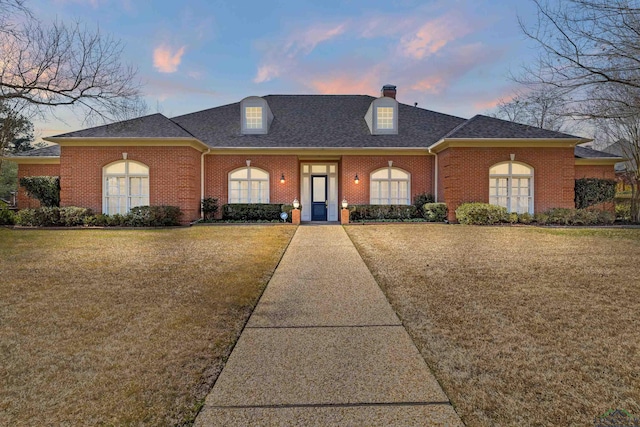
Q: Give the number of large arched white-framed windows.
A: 4